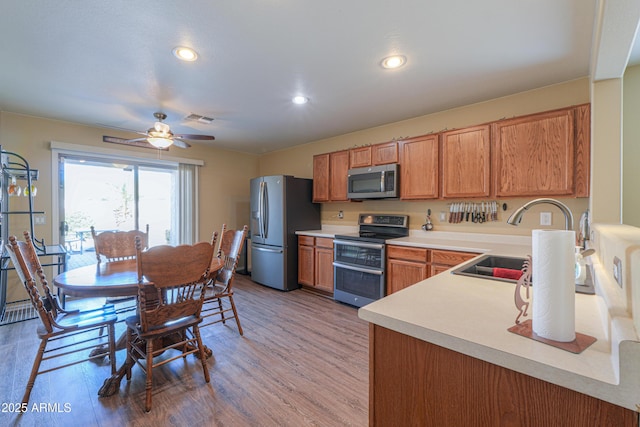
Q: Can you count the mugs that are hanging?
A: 2